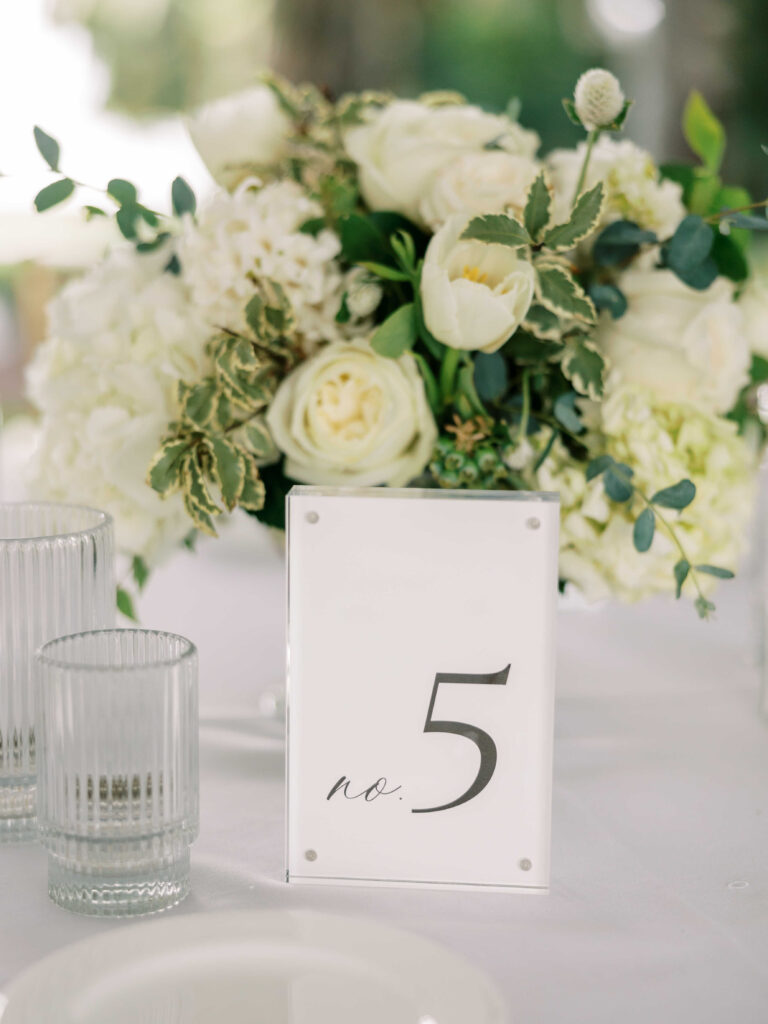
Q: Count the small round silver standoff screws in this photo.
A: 4